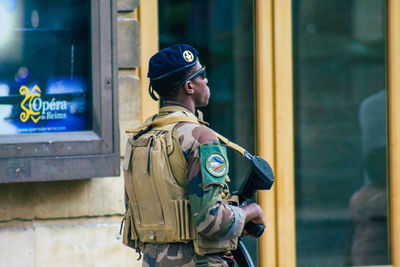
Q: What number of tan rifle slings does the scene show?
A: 1